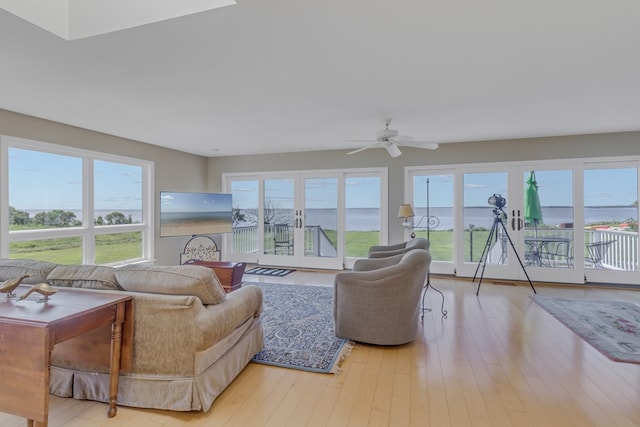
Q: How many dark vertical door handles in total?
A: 4